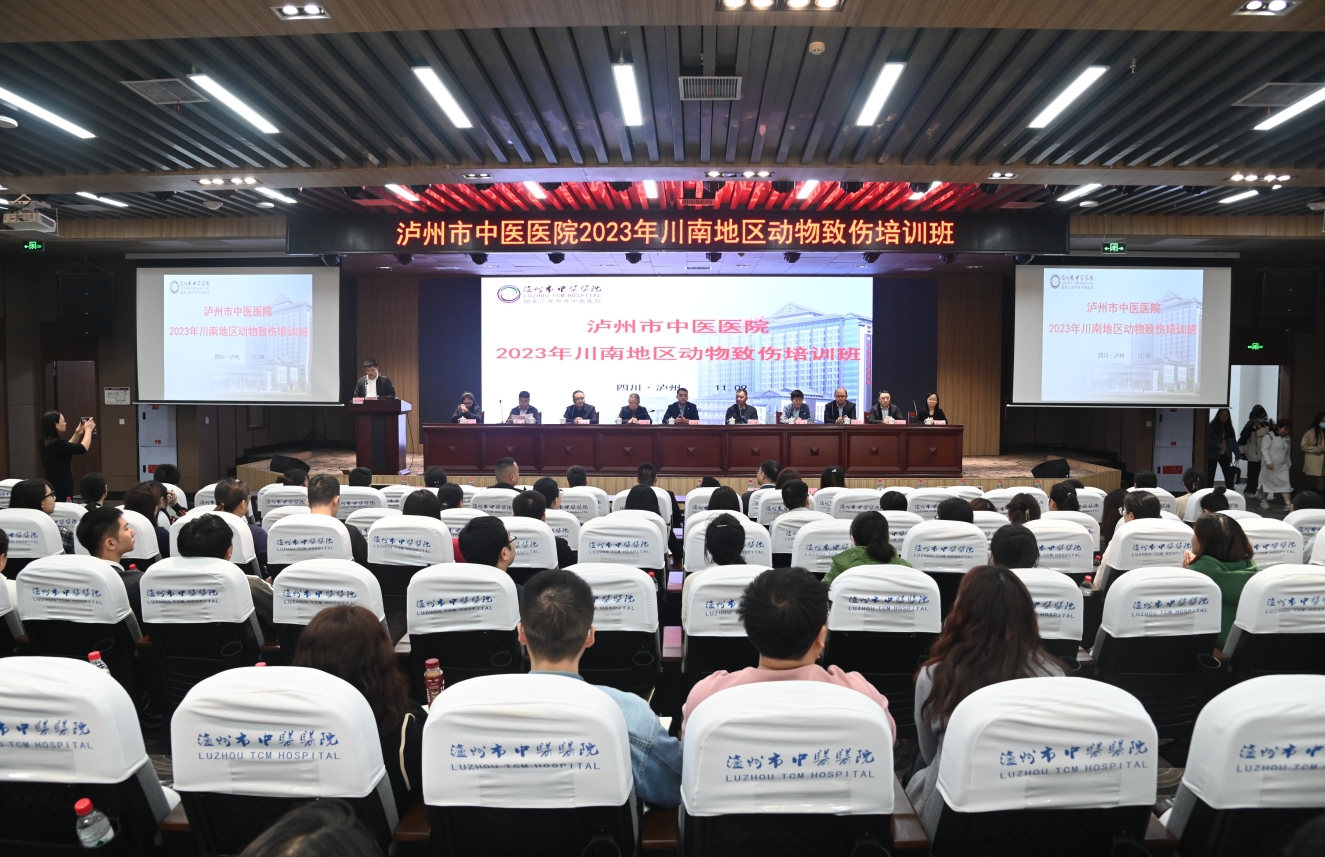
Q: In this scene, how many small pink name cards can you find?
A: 11